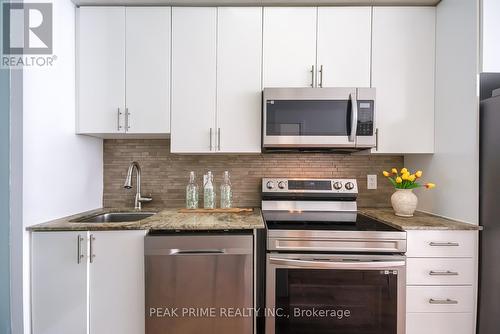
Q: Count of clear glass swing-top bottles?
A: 3